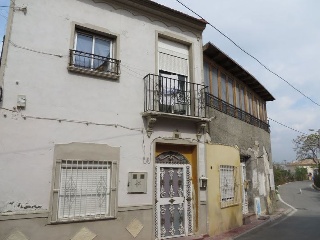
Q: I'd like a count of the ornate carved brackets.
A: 2